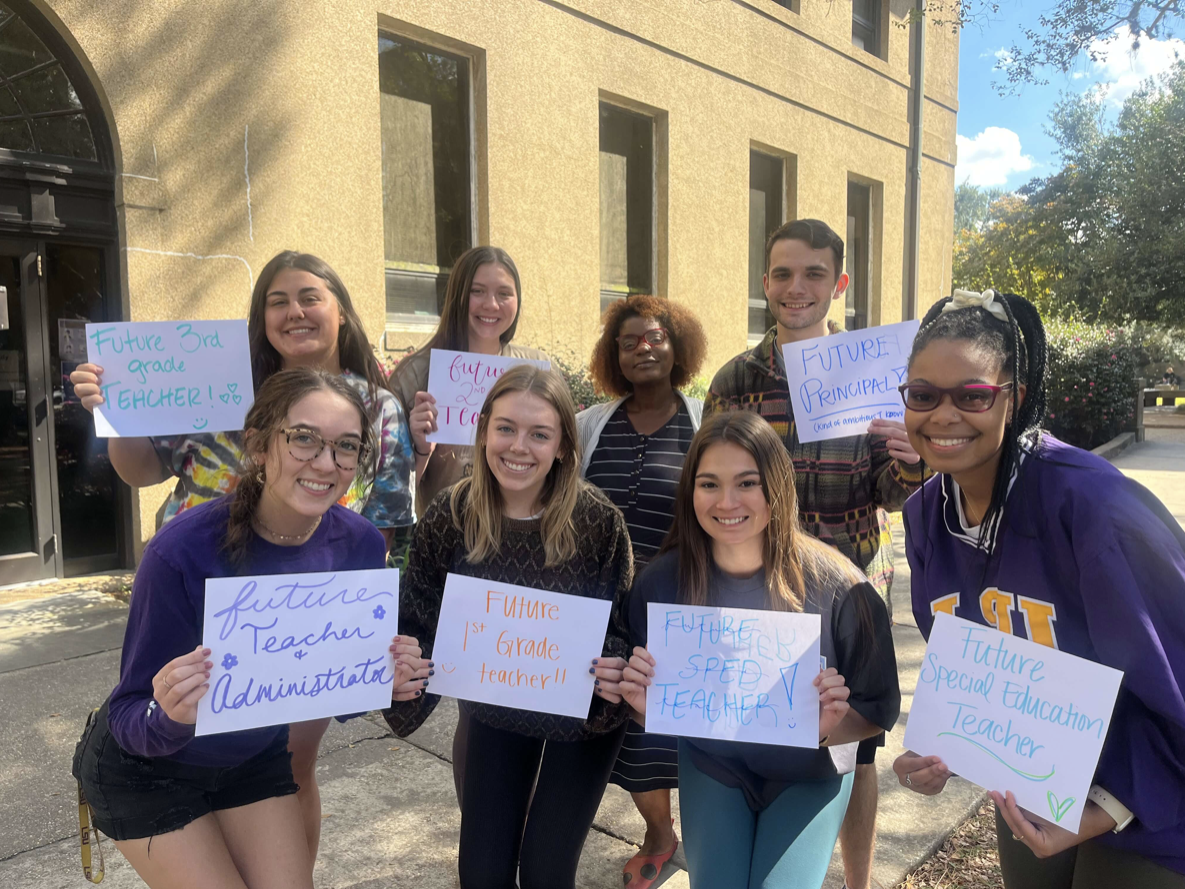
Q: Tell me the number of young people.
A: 8